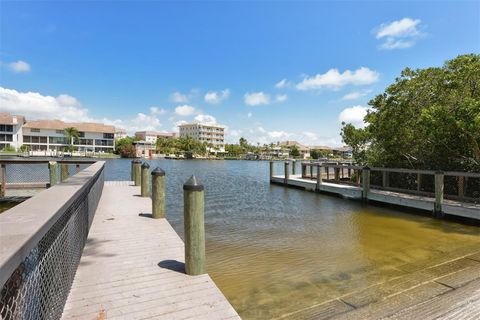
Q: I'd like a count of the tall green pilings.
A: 5